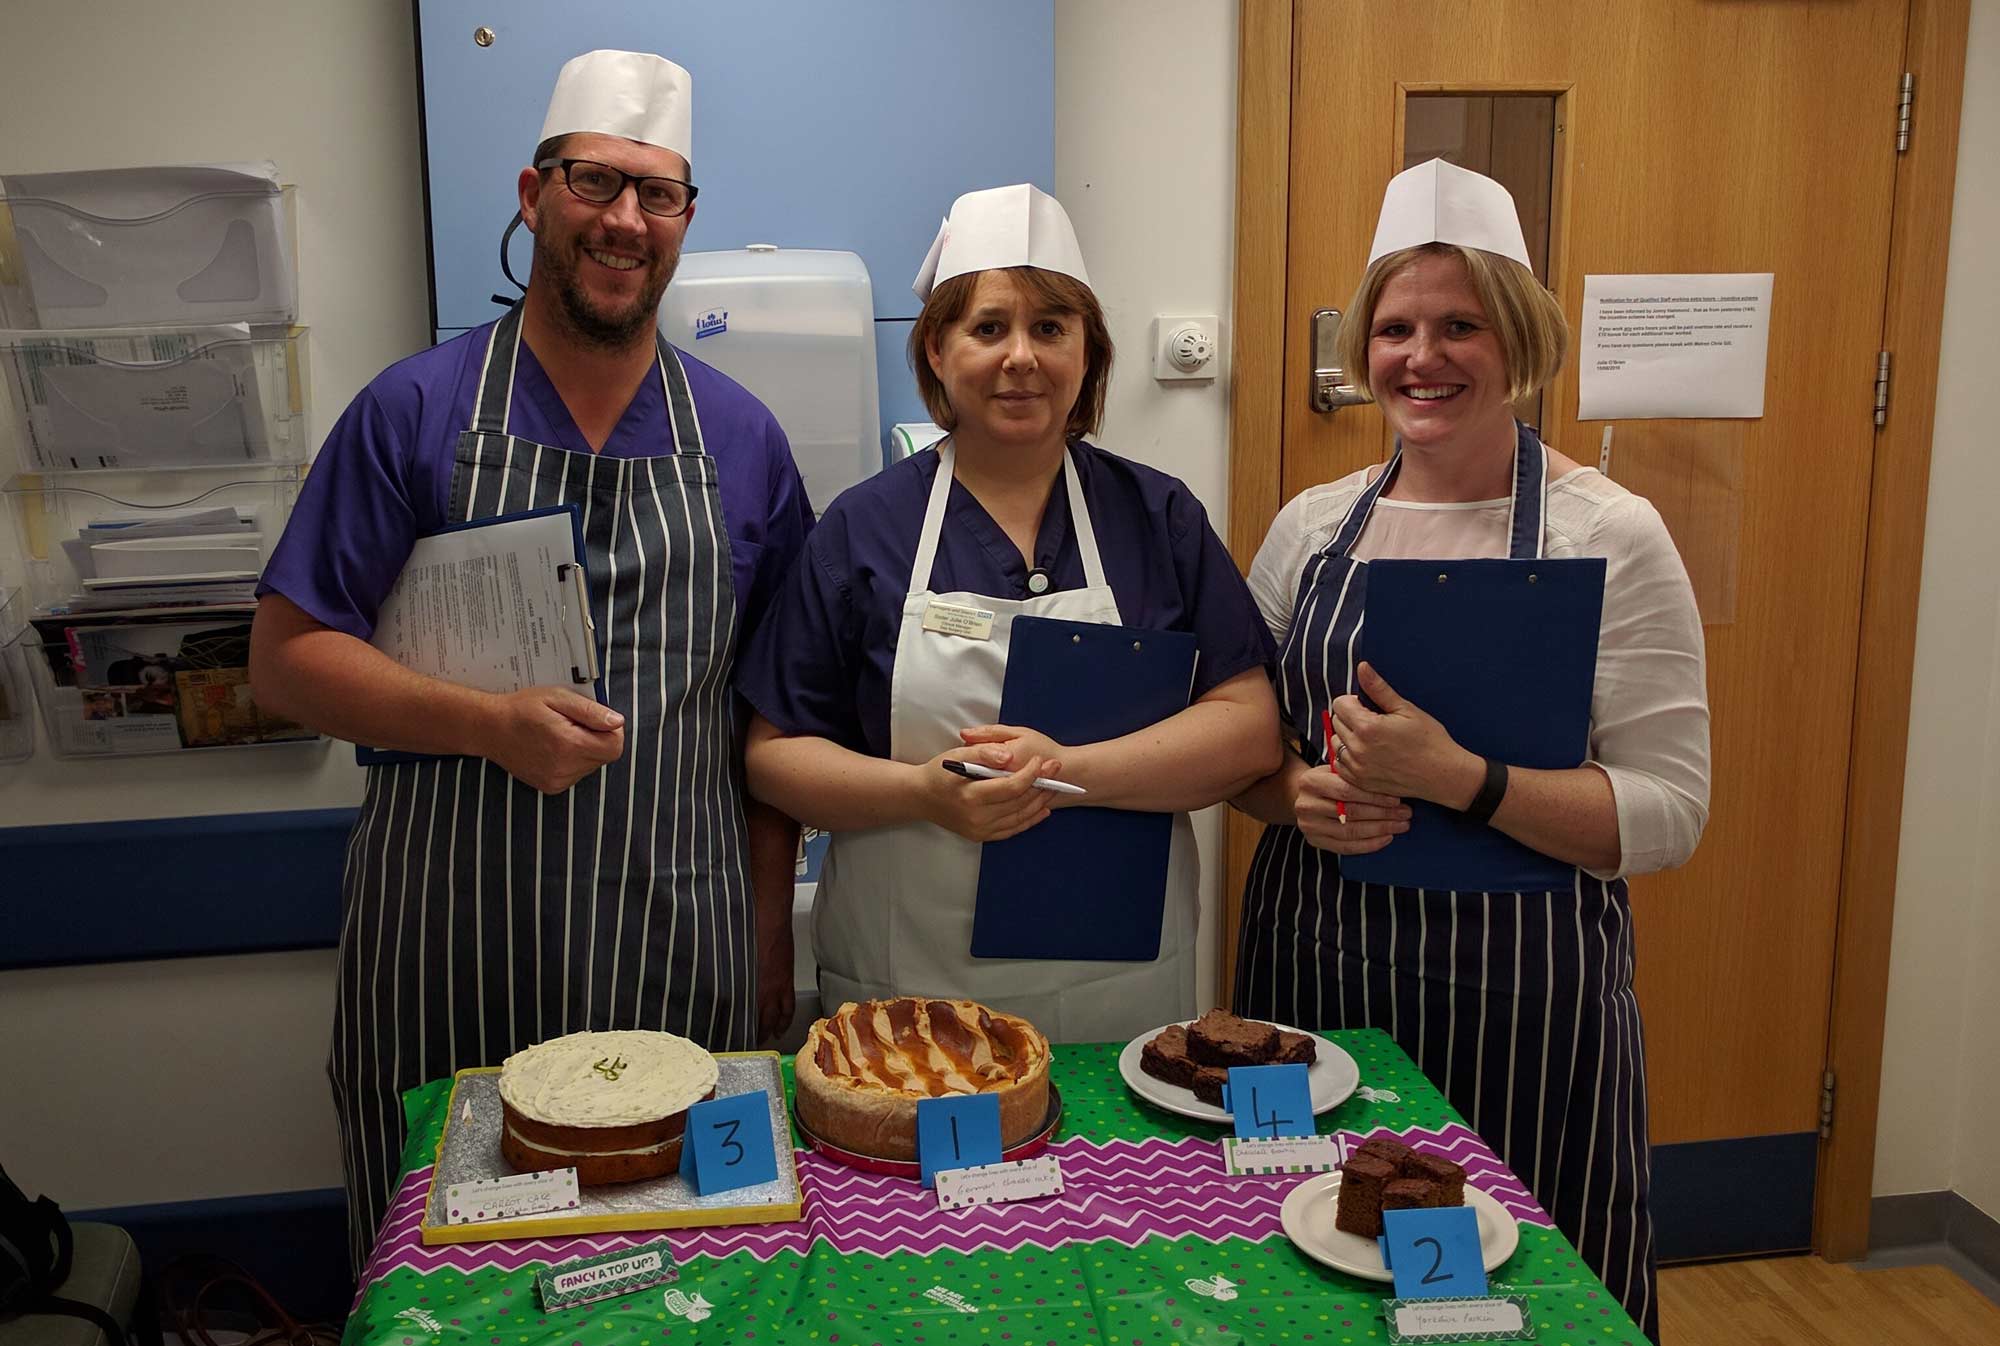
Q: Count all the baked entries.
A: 4